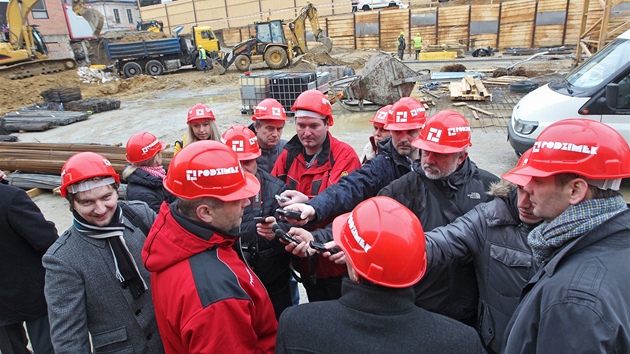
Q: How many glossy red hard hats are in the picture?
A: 13